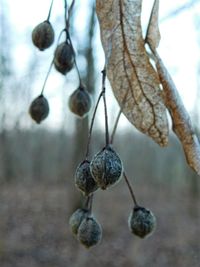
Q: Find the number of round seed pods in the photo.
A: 9